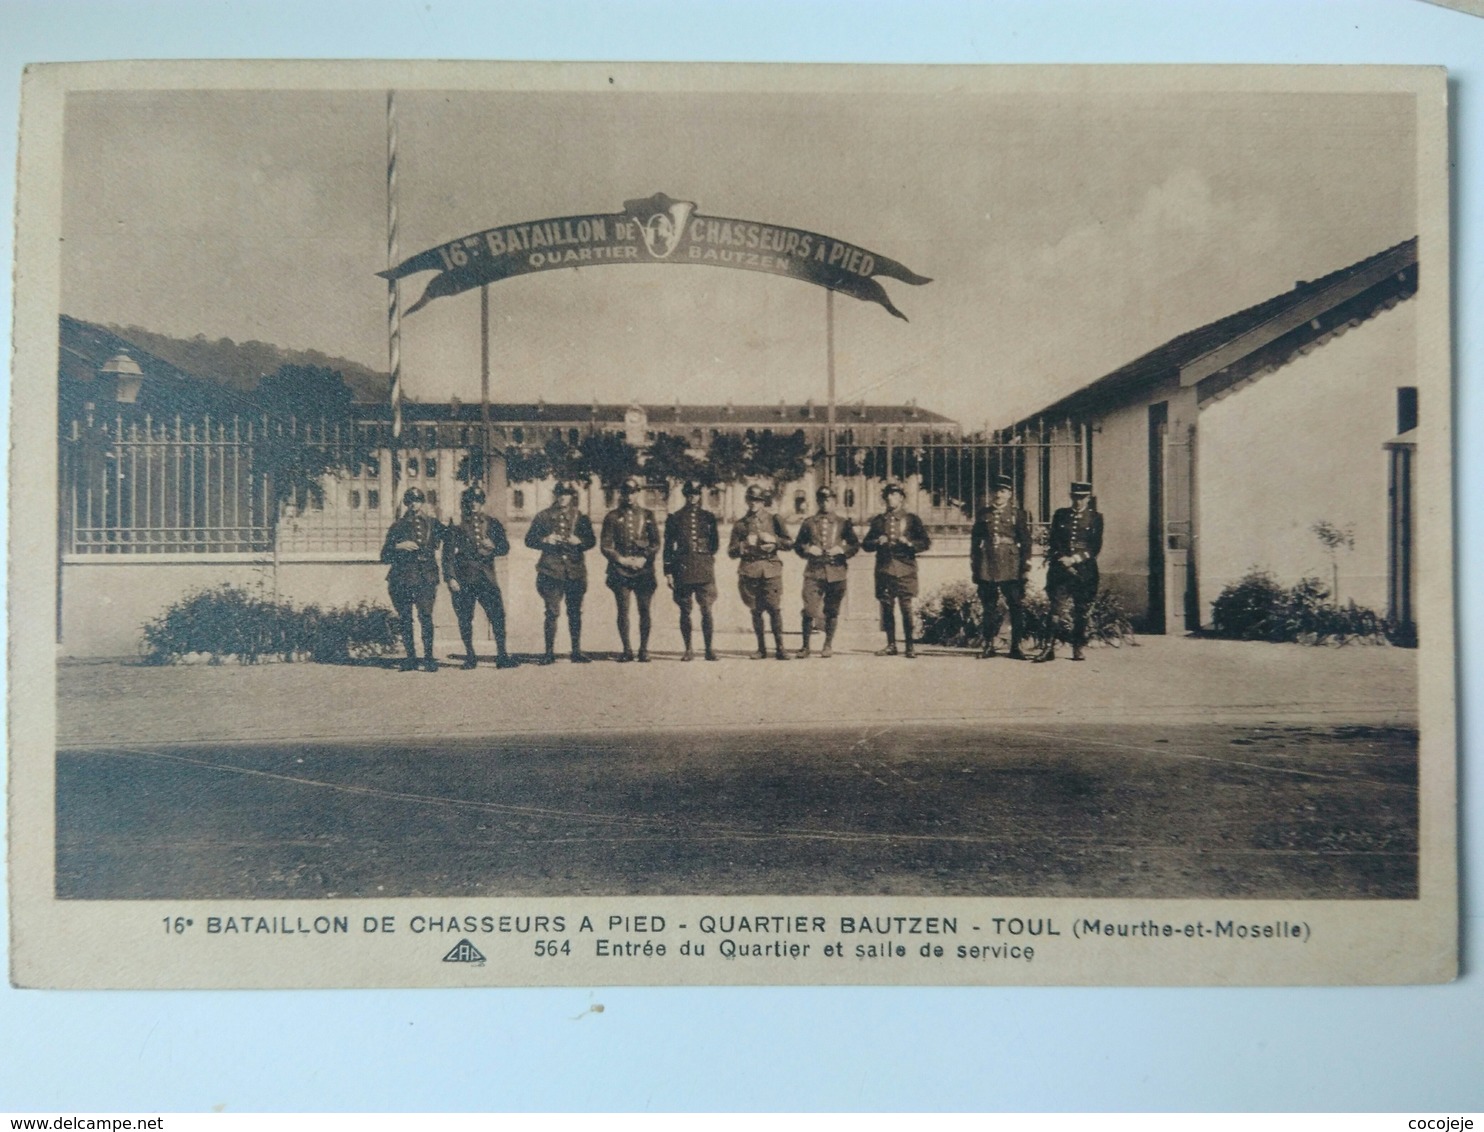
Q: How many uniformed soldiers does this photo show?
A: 10